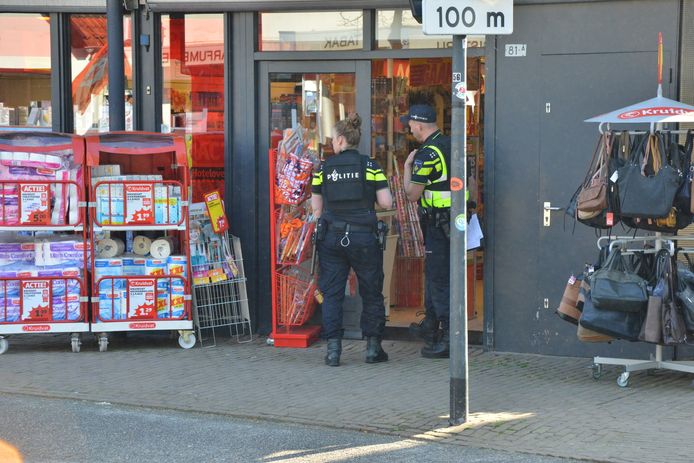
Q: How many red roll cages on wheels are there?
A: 2